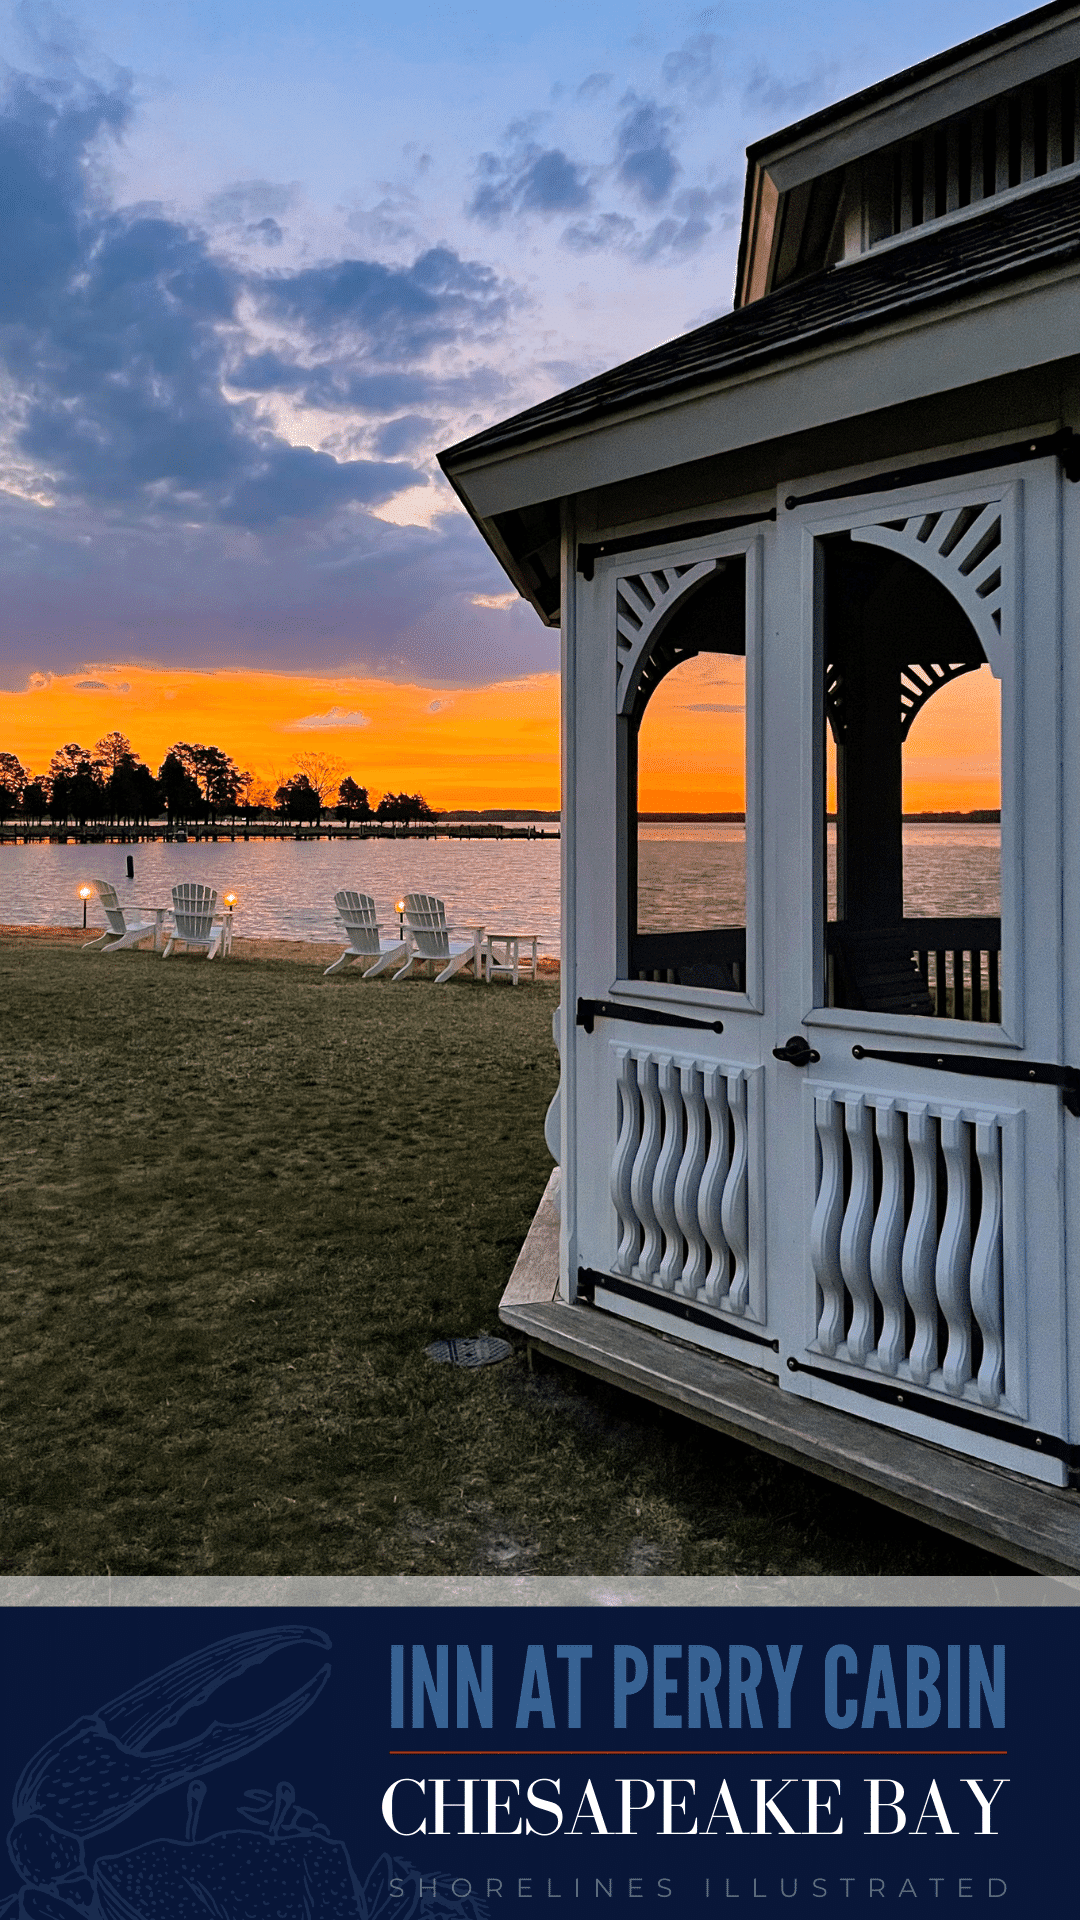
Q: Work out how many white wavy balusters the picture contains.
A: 12